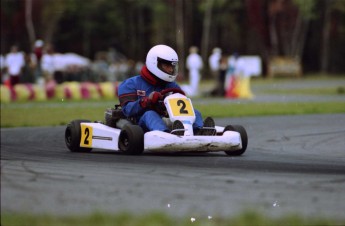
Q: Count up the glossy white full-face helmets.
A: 1